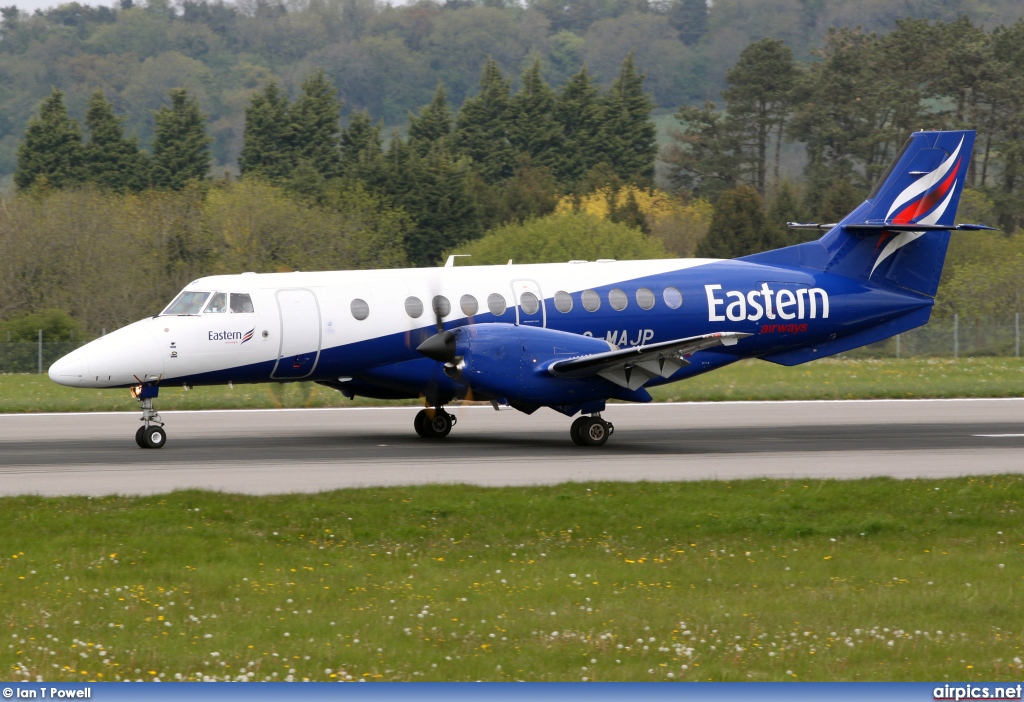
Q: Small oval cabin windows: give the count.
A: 11